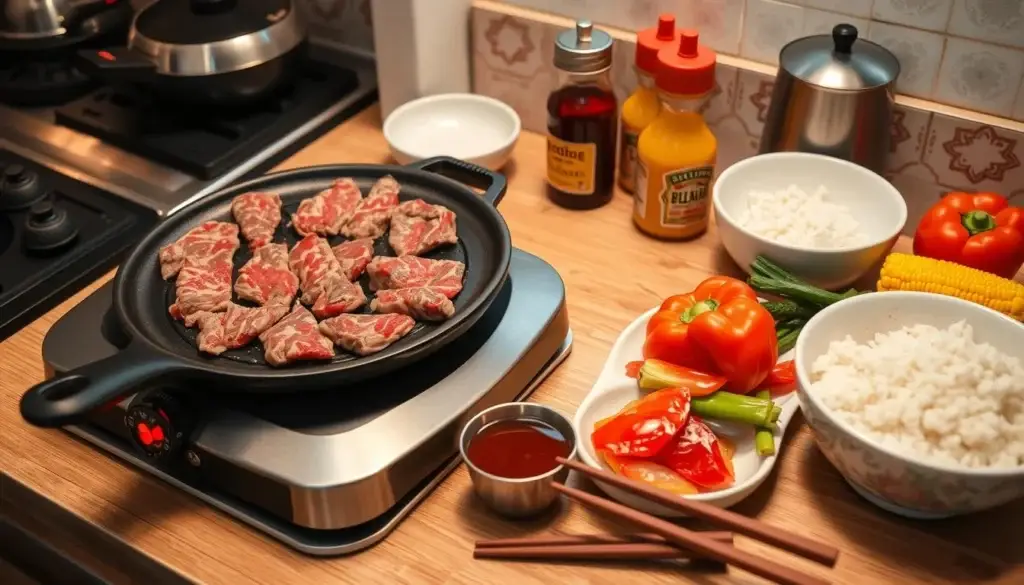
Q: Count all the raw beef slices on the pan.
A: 13